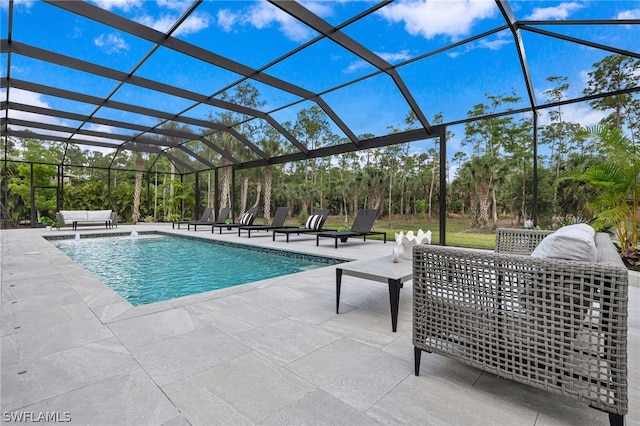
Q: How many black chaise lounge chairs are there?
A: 6